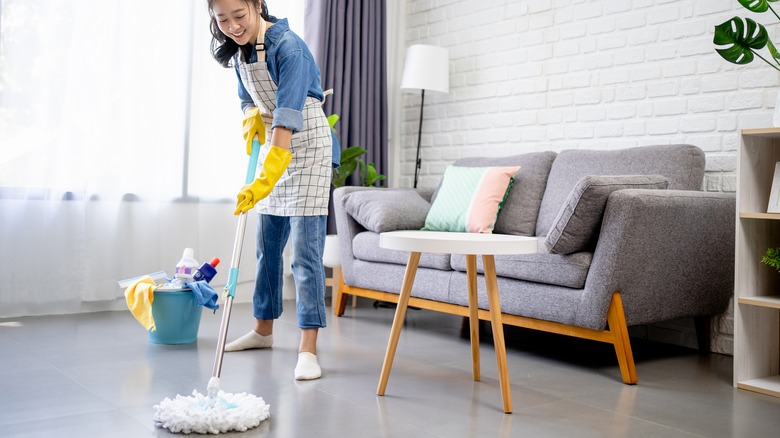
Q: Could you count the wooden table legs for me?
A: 3